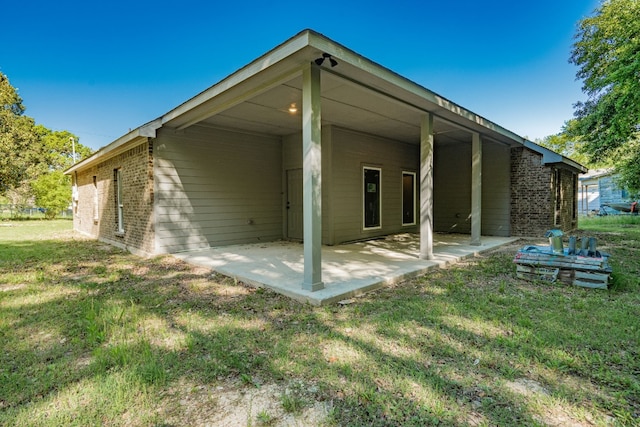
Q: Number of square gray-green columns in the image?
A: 3